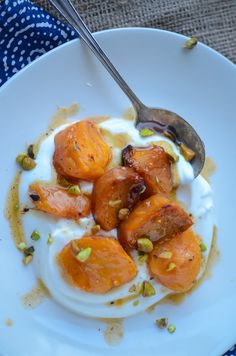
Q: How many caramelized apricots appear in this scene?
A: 7